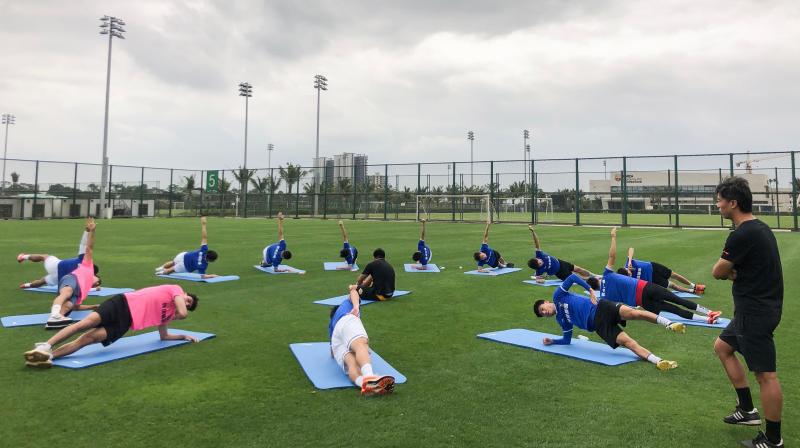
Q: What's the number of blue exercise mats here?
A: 14